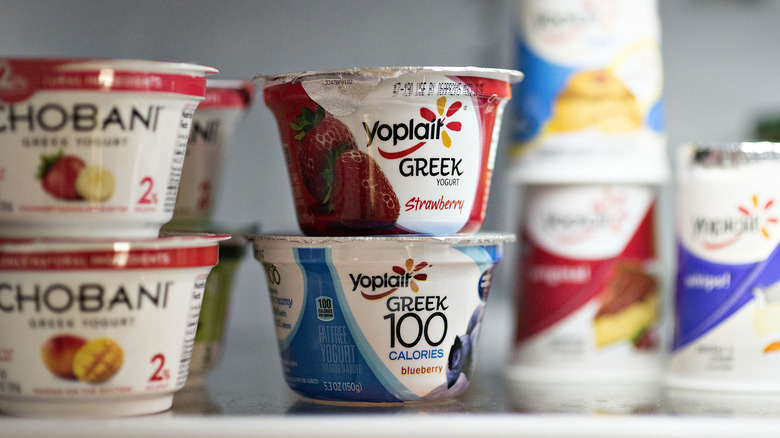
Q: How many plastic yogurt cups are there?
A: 9